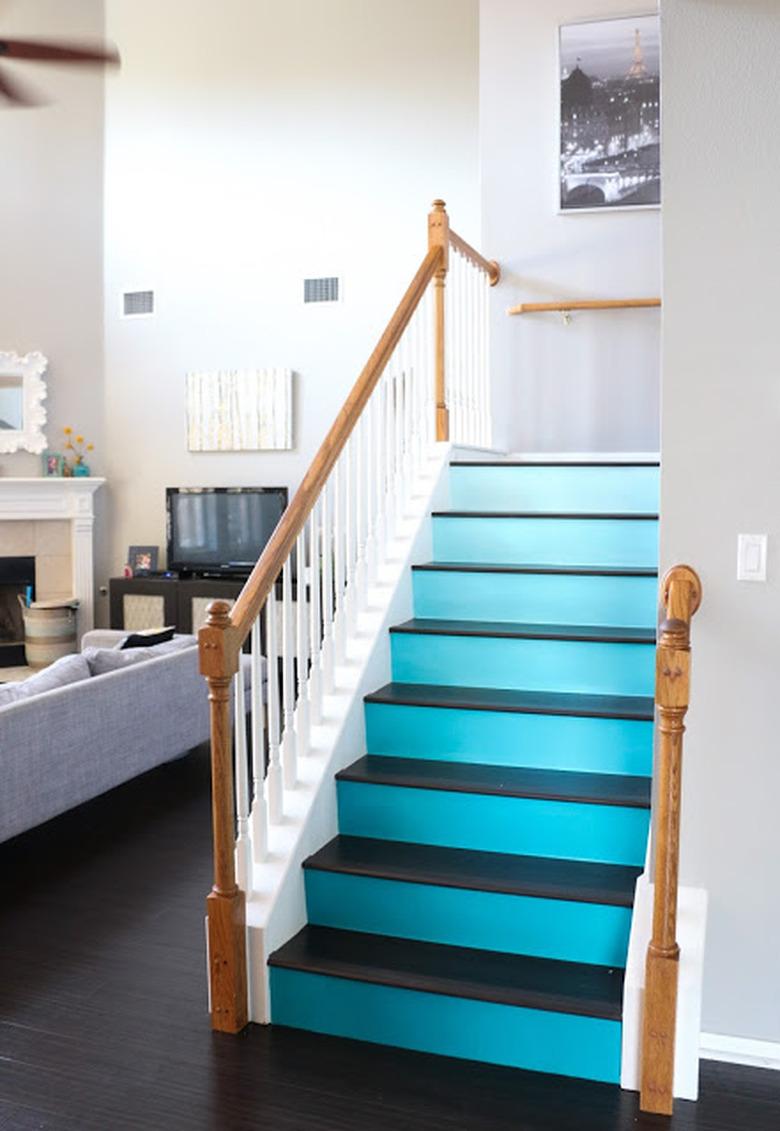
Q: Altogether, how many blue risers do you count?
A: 8